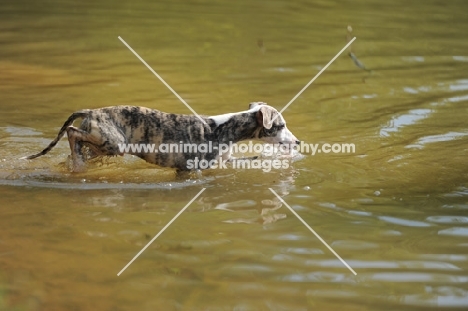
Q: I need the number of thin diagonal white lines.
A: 4